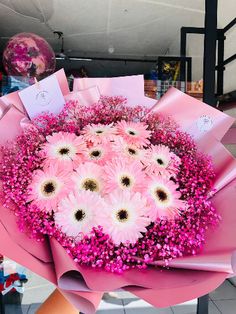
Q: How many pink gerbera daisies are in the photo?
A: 12